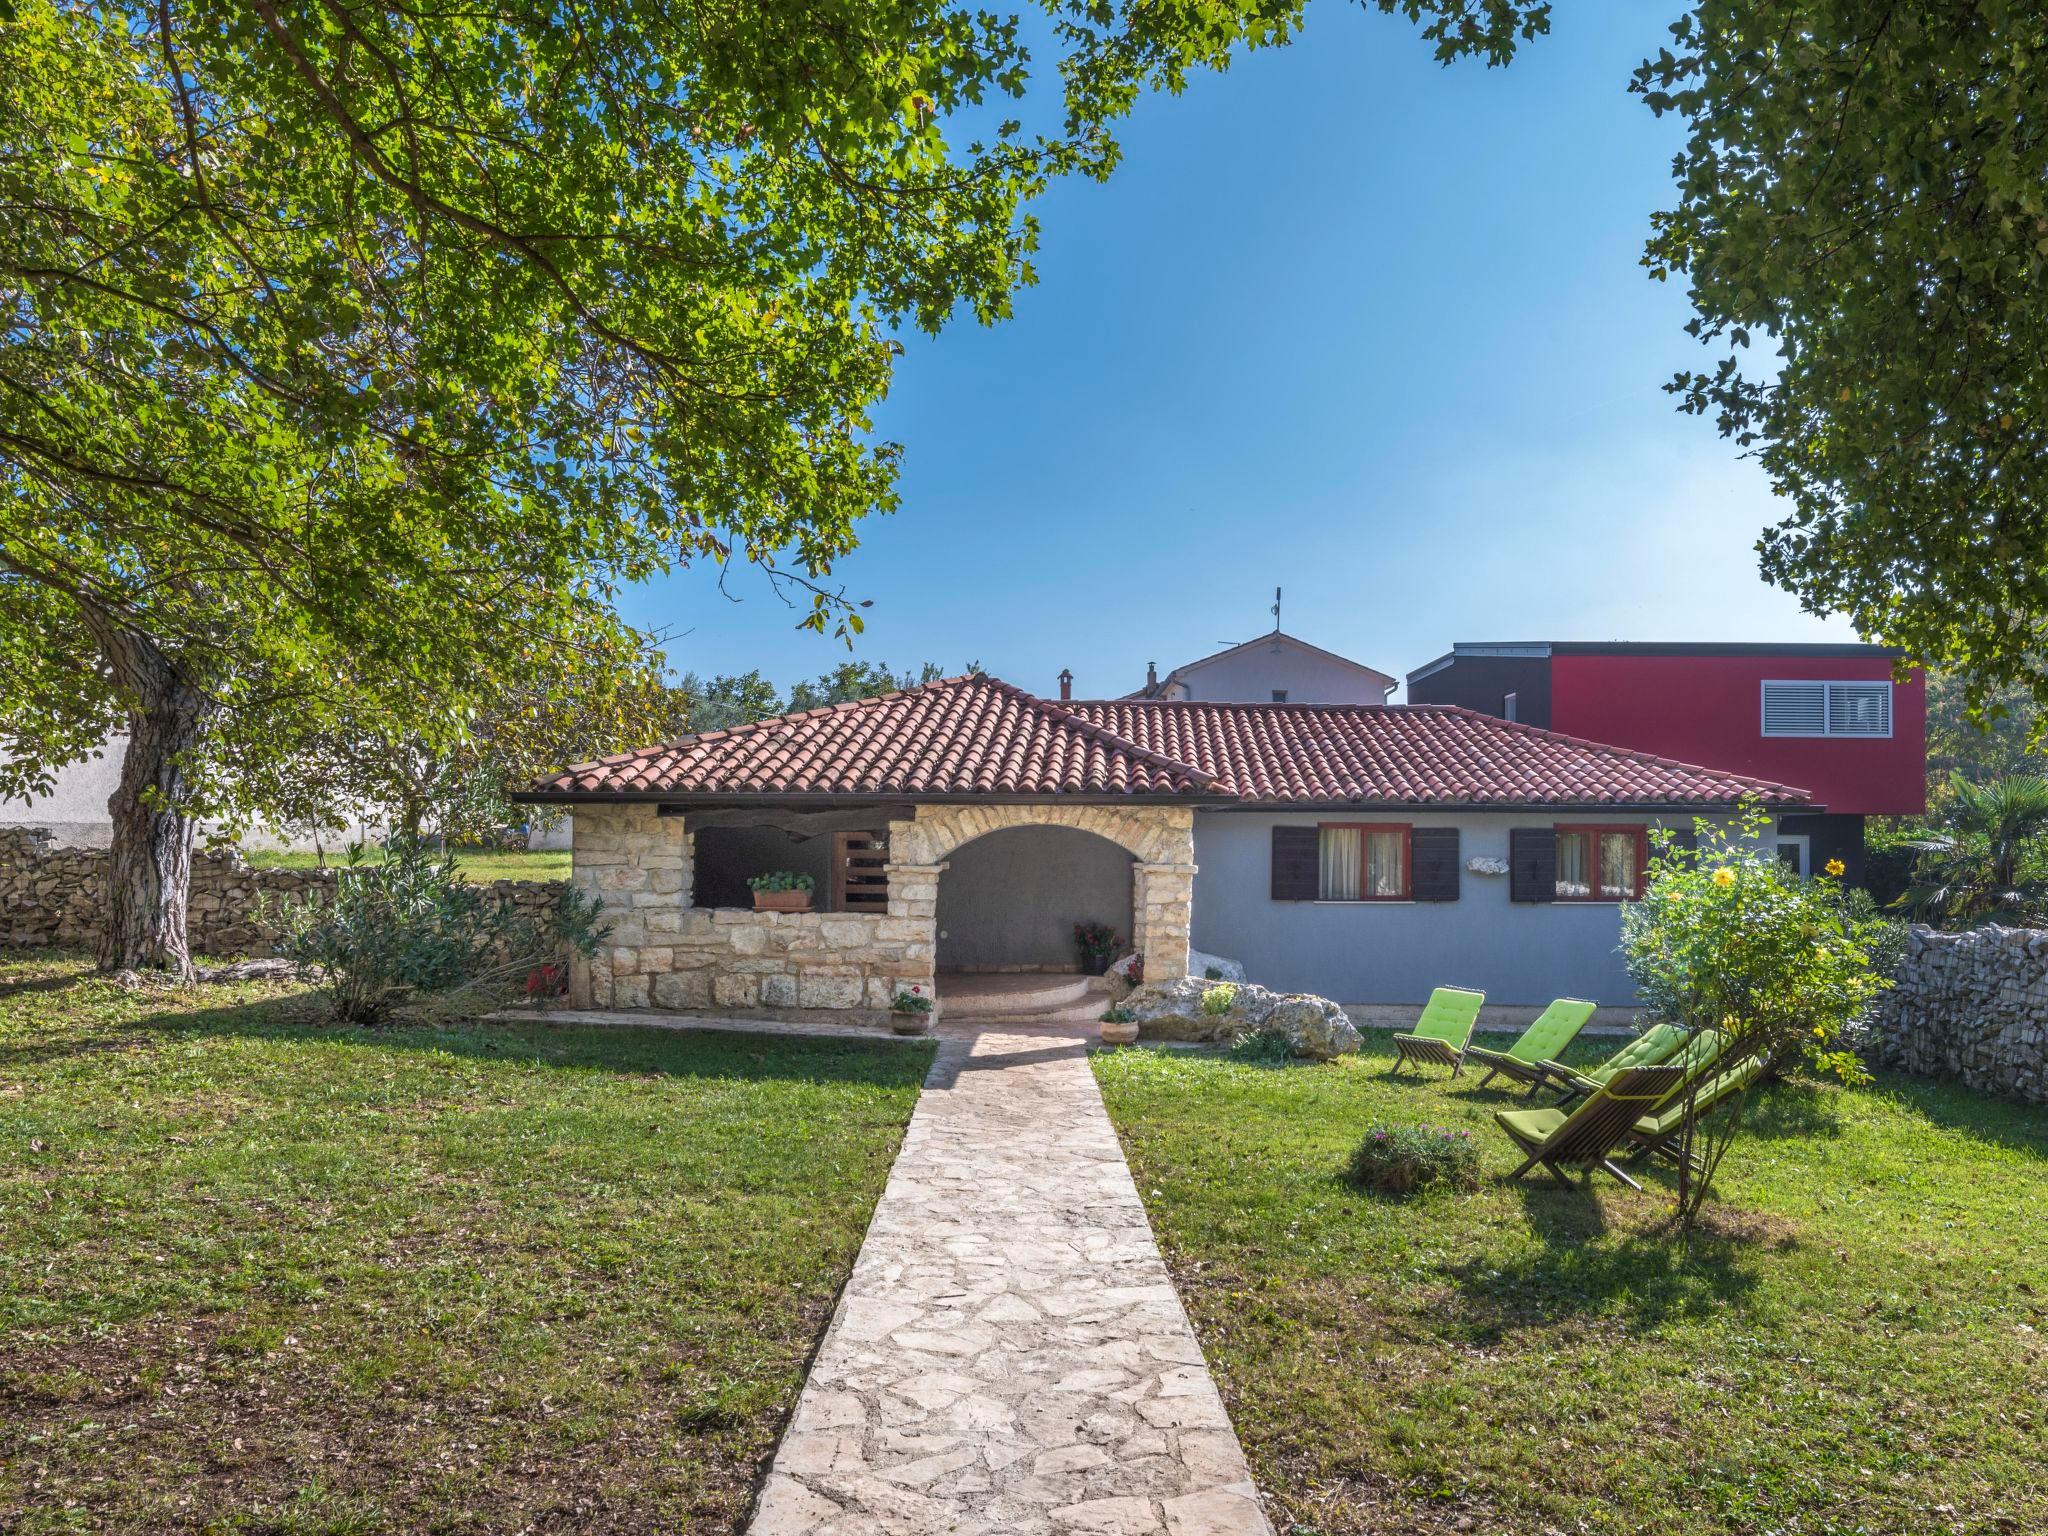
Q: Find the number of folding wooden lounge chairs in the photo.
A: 6